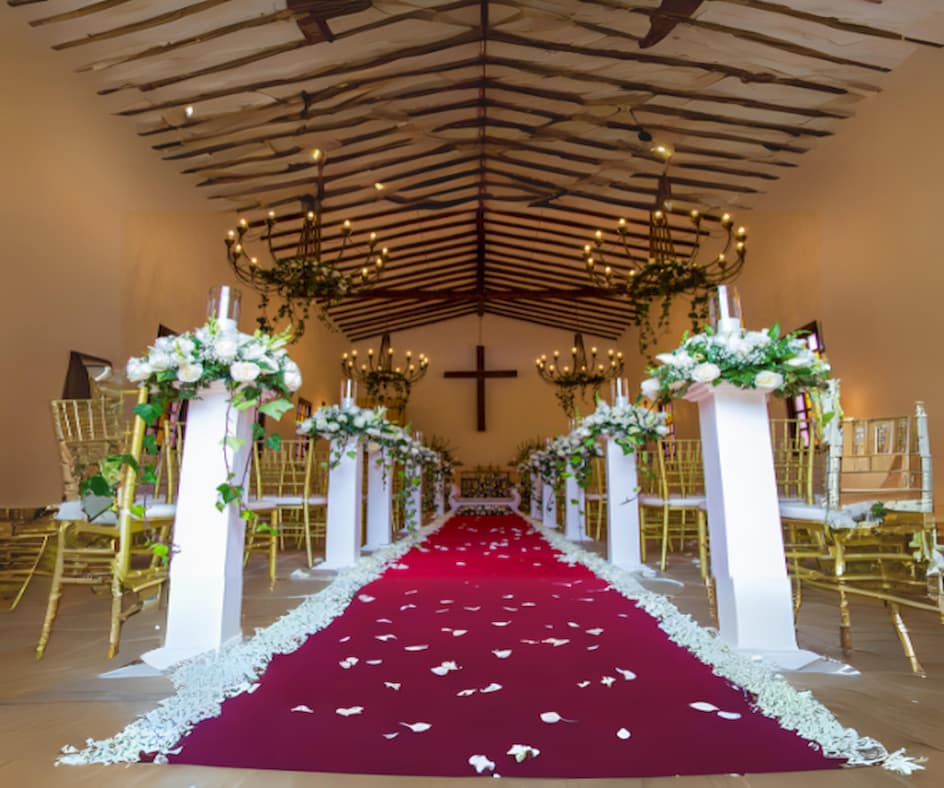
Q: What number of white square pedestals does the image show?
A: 10